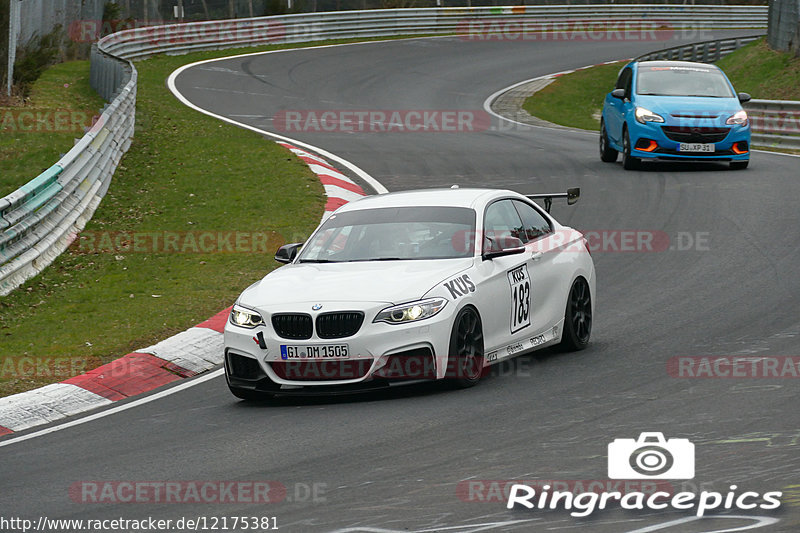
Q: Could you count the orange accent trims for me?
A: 2